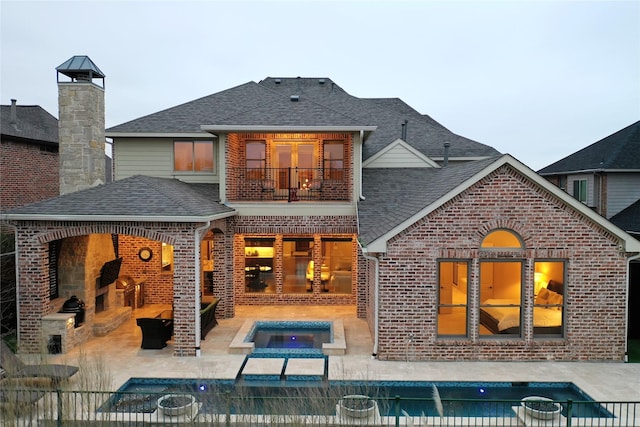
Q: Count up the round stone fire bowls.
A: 3